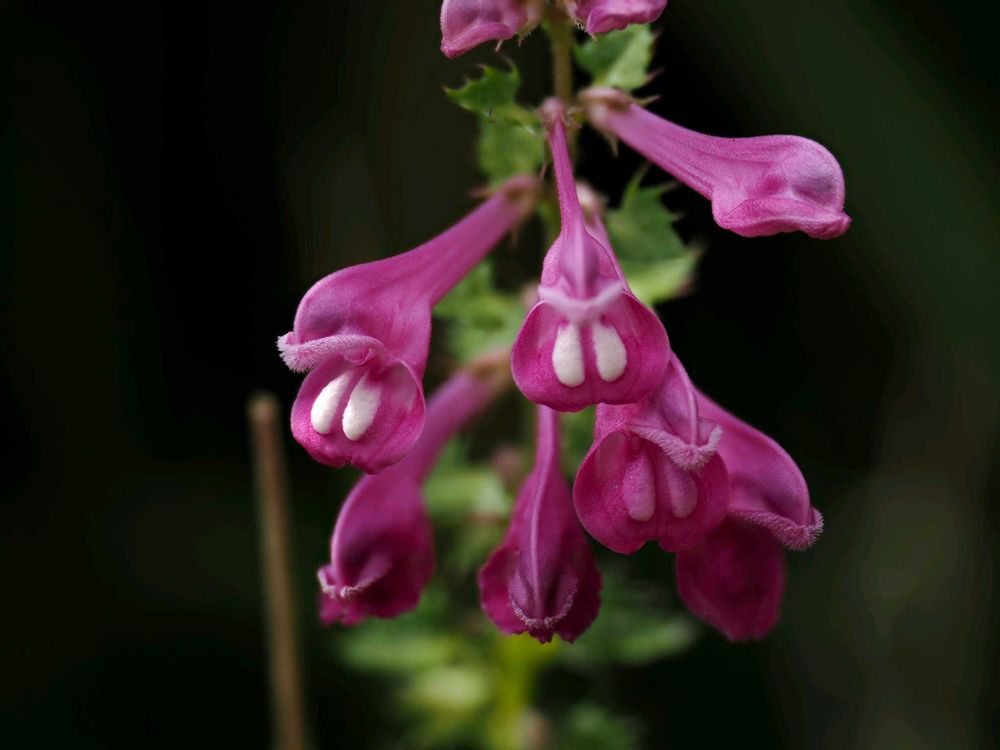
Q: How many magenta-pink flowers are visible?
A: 9